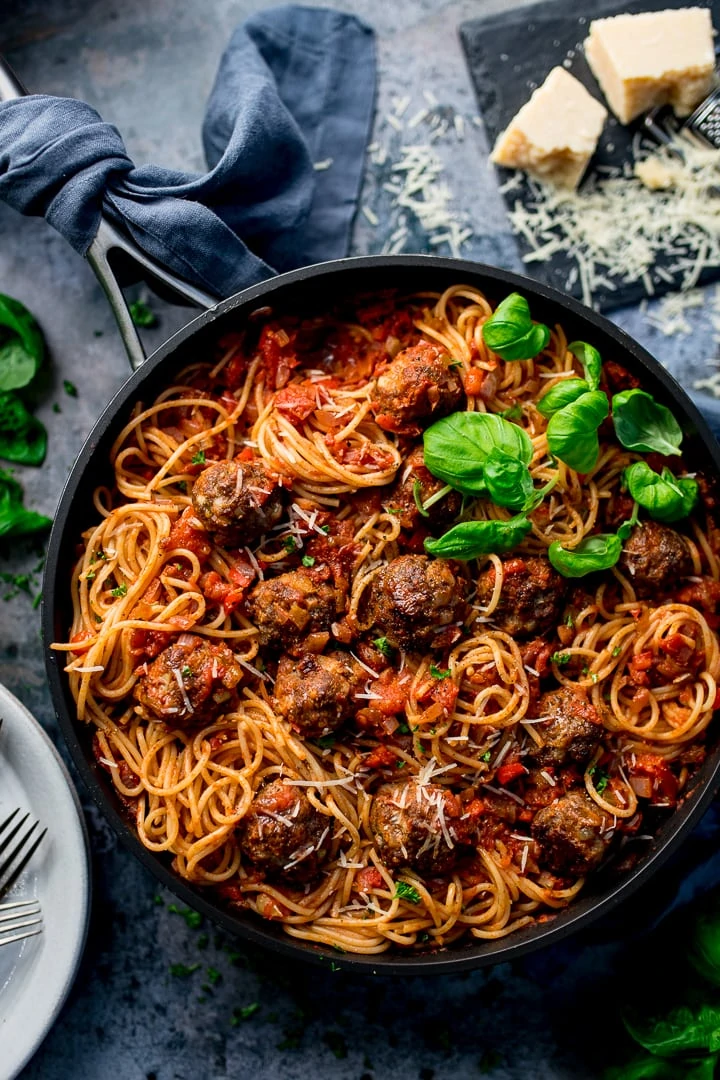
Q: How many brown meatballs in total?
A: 13